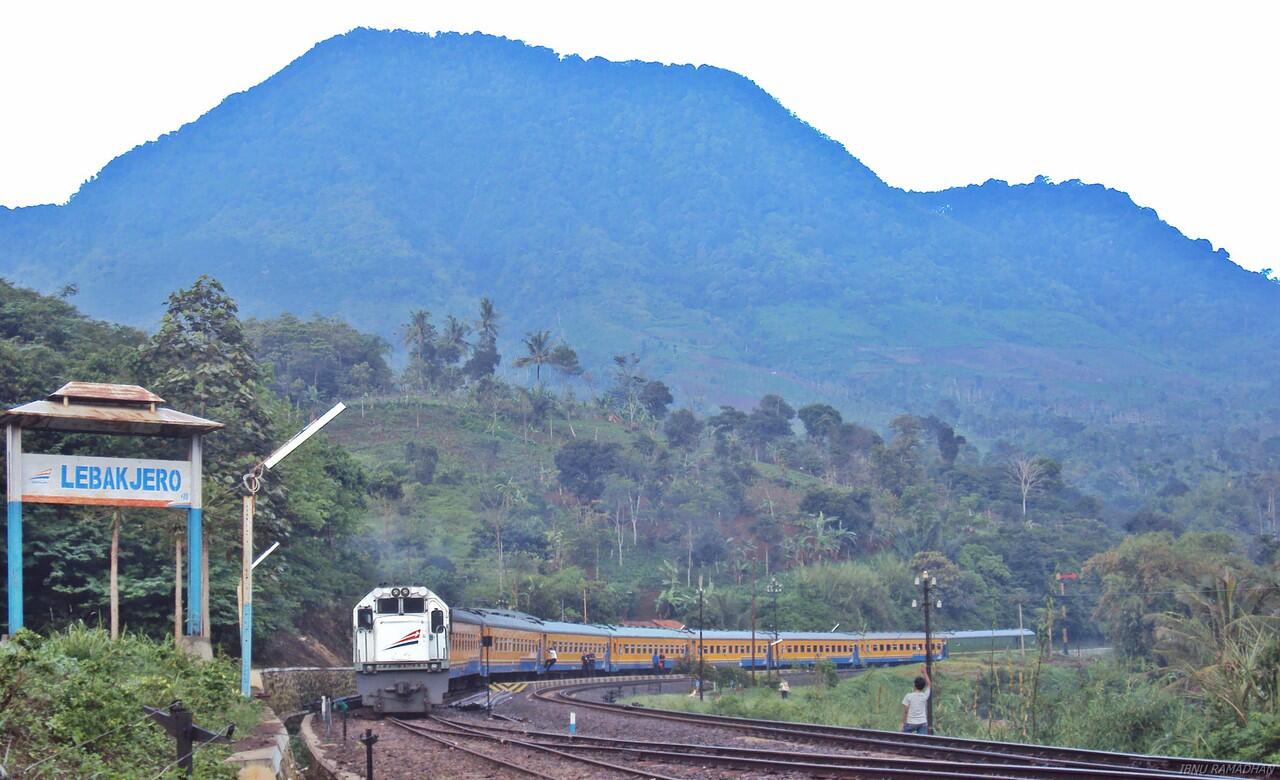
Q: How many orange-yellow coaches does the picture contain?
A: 7